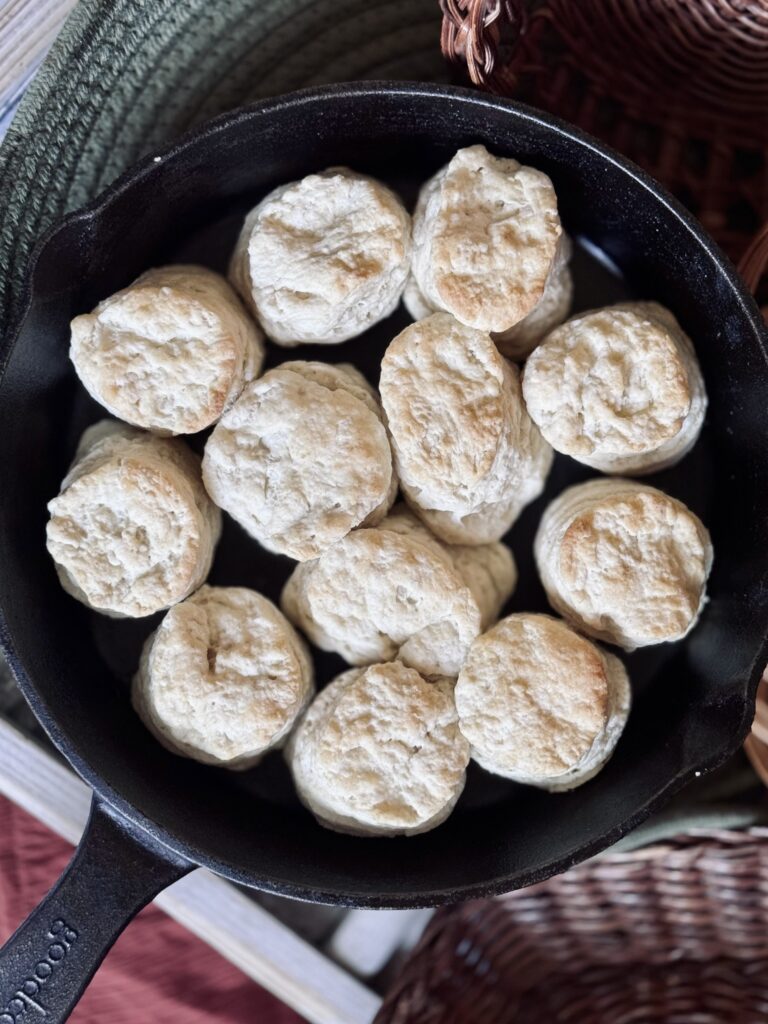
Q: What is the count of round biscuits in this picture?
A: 12